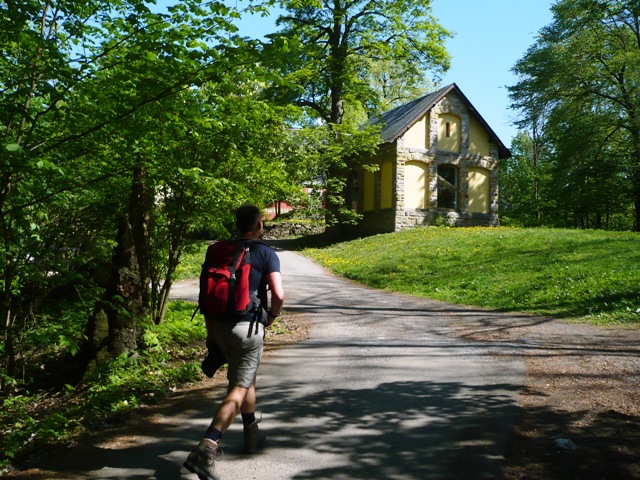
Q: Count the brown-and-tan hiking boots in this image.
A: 2